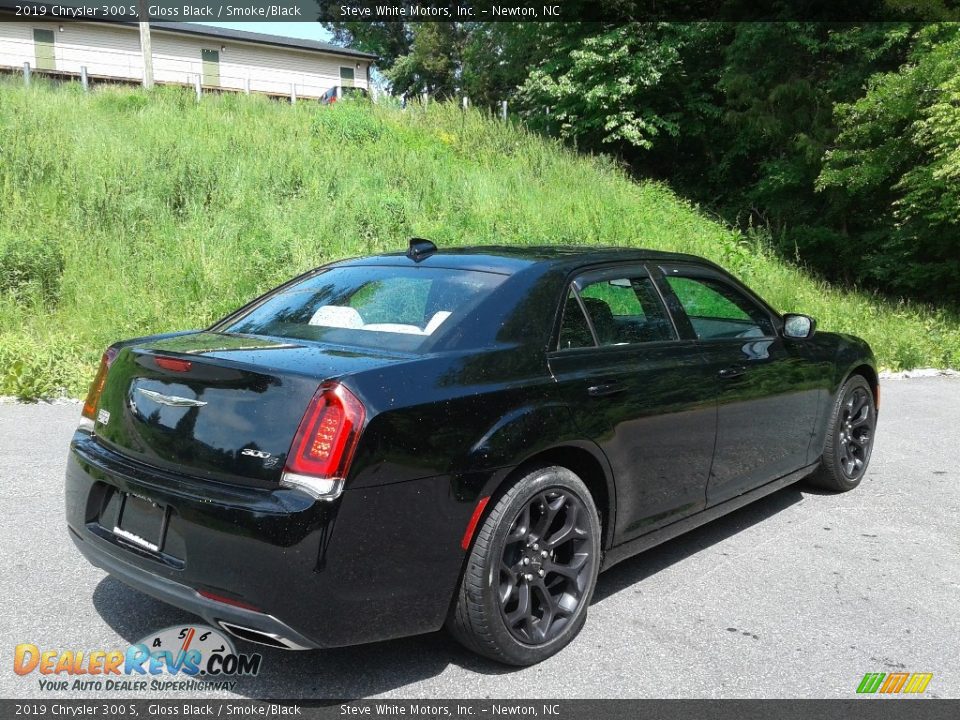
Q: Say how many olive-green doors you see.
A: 3